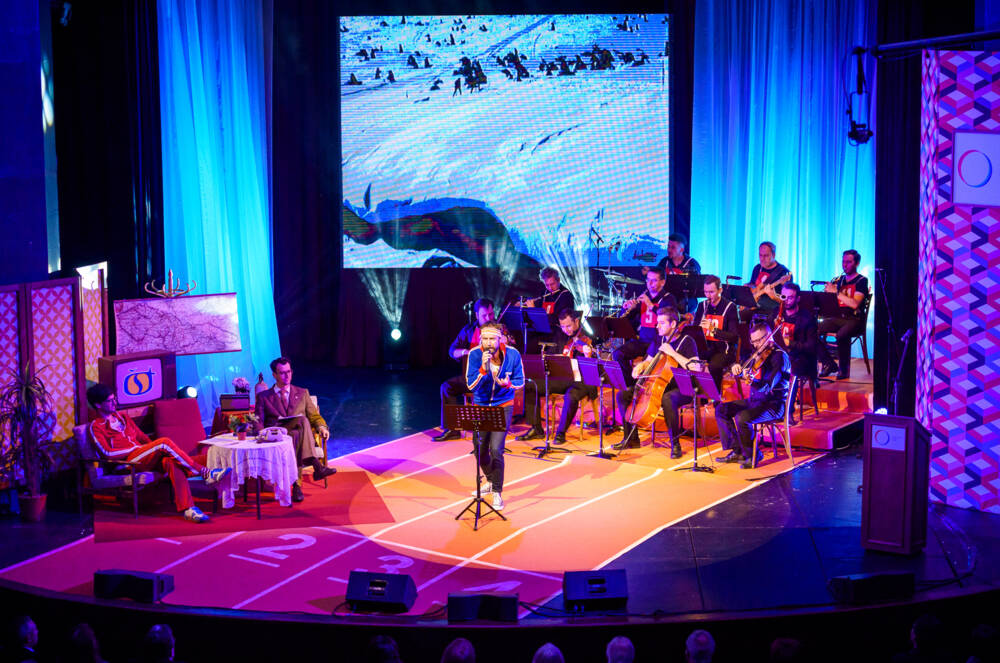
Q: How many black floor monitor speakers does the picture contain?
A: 5